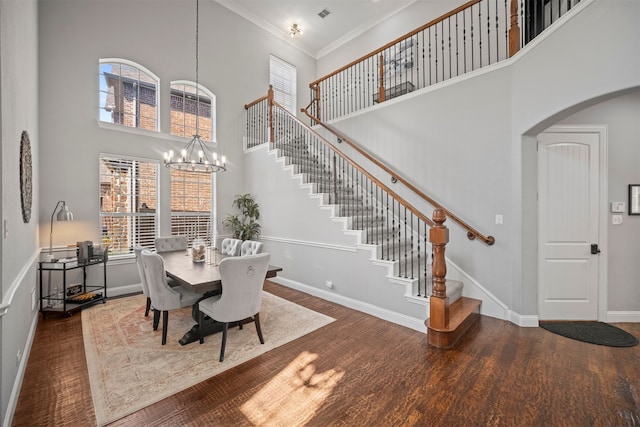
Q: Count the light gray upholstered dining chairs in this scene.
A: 6